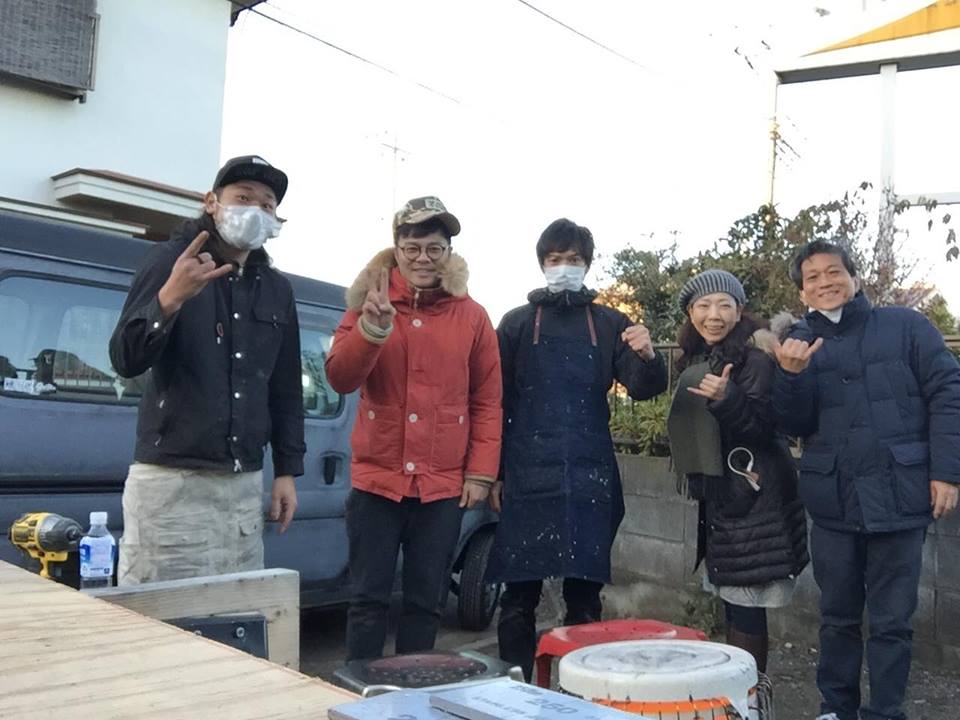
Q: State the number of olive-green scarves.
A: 1